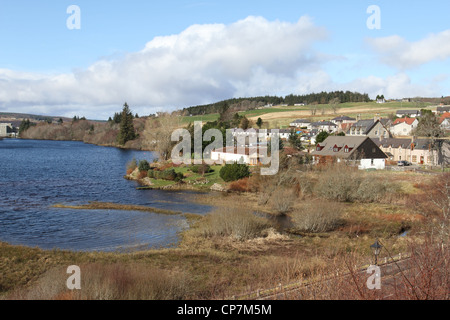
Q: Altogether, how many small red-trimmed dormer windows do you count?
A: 3